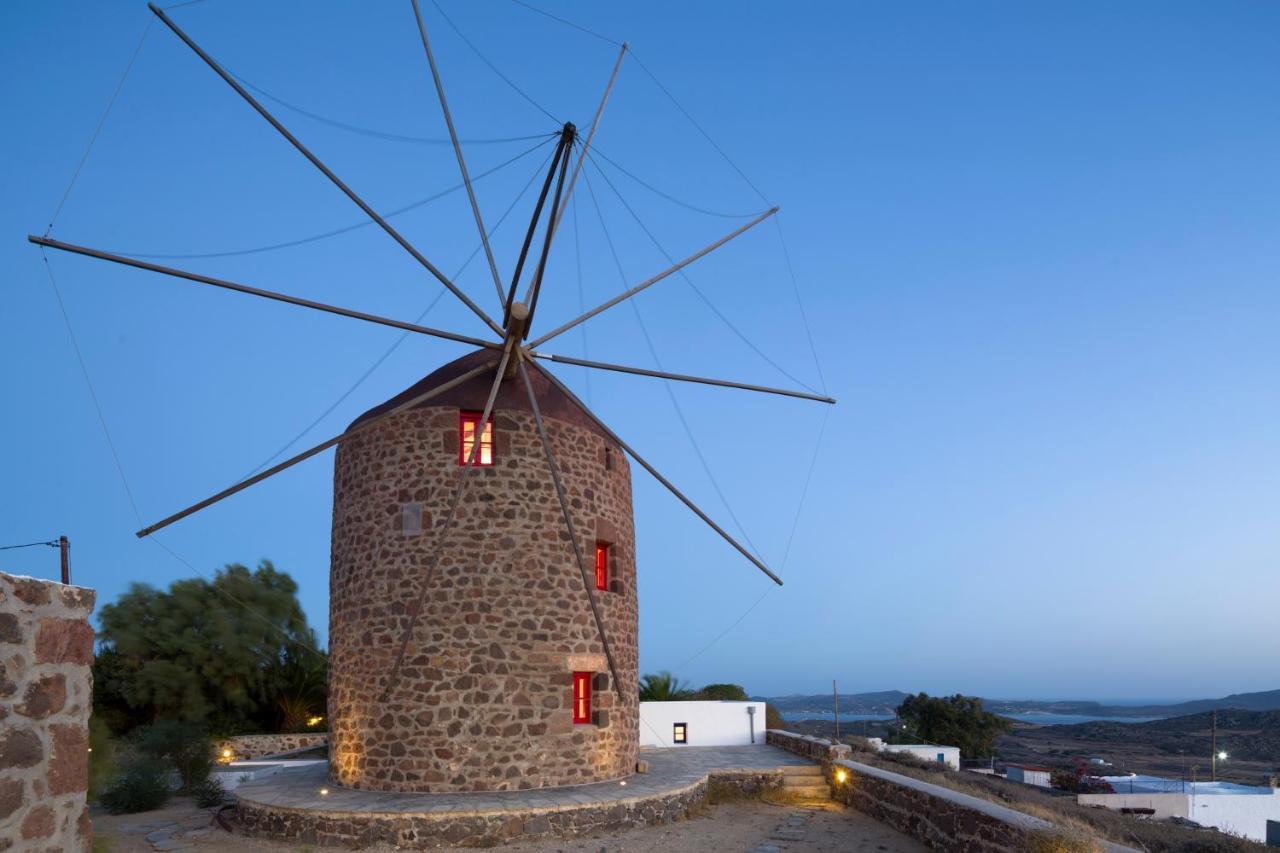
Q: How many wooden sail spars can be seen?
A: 10